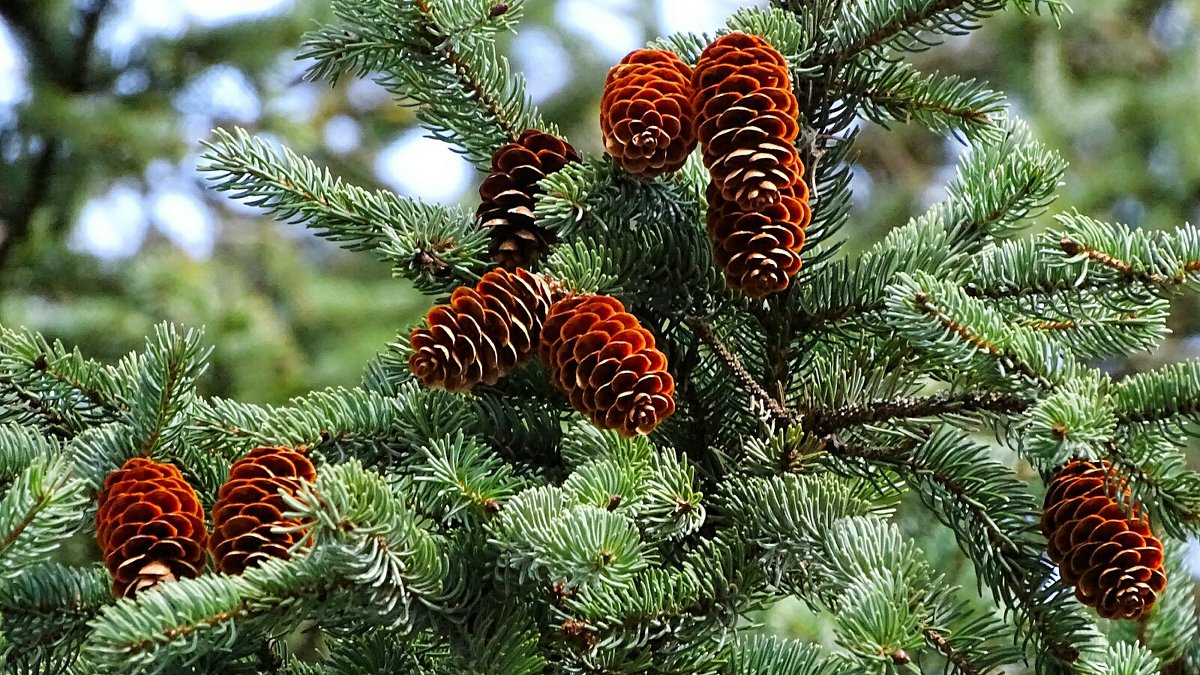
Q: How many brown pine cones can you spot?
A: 9